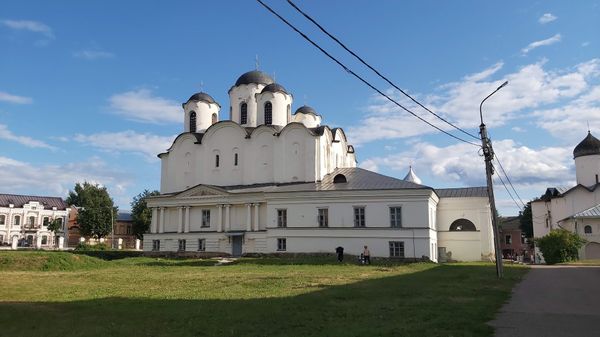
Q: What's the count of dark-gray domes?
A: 5